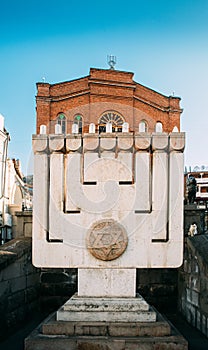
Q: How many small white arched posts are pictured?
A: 9